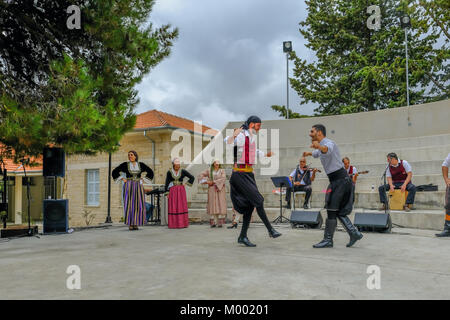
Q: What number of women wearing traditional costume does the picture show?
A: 3